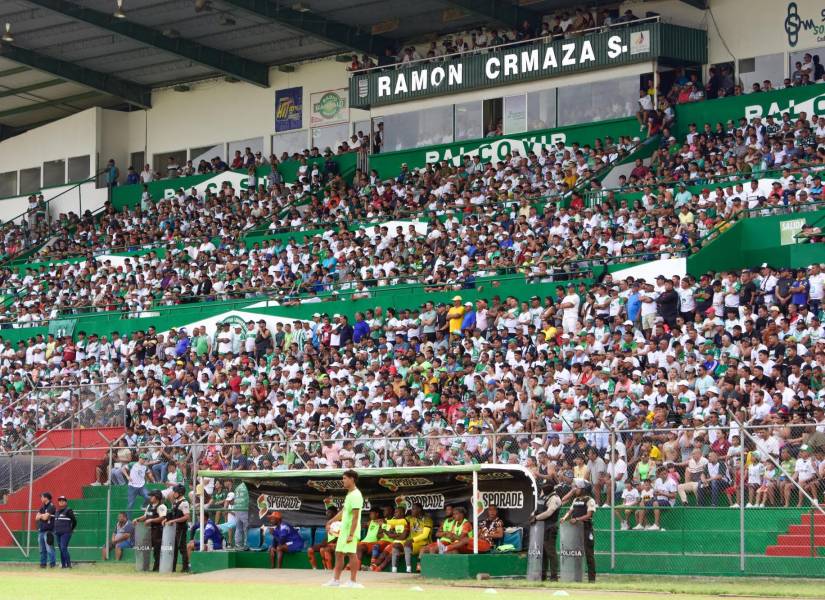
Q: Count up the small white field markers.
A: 3